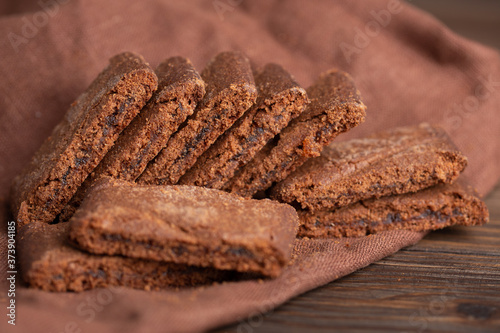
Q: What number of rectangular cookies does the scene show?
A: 9